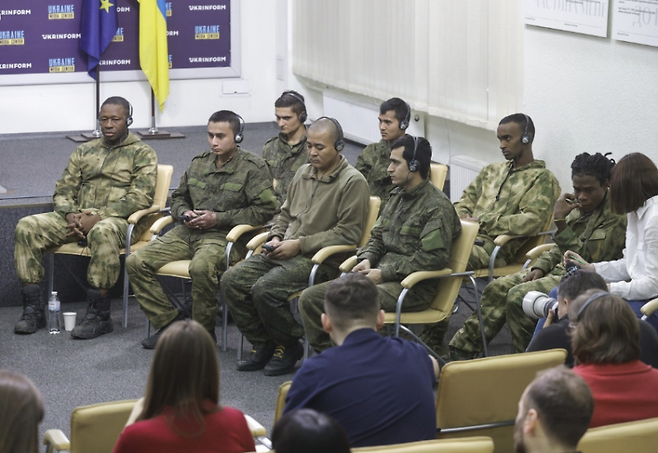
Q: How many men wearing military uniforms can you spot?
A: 8